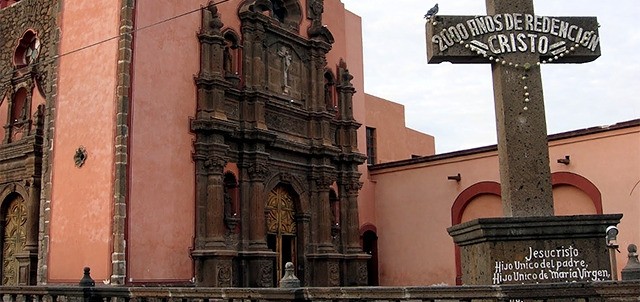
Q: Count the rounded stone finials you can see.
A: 3